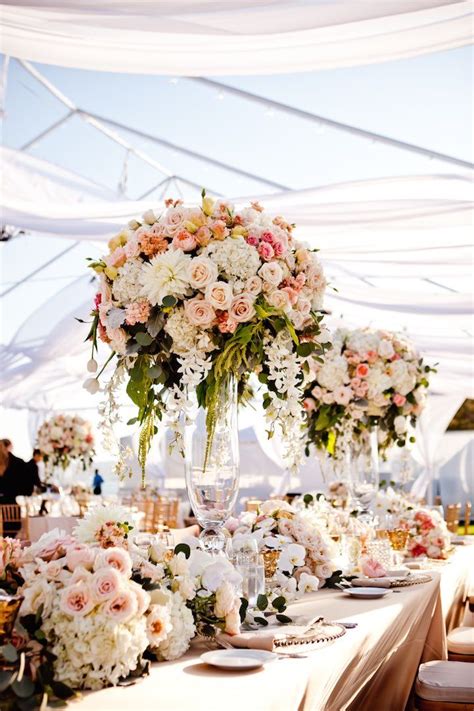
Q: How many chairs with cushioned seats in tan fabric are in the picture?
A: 2